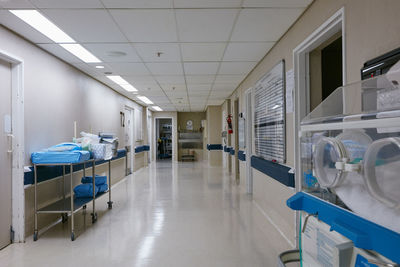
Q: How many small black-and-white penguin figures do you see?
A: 0